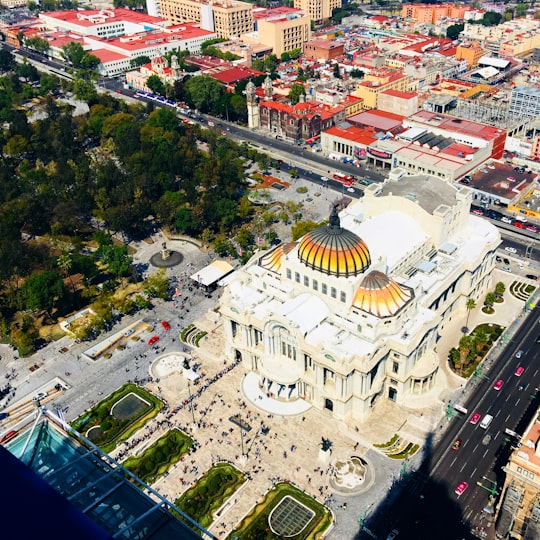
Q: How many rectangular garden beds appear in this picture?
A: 4